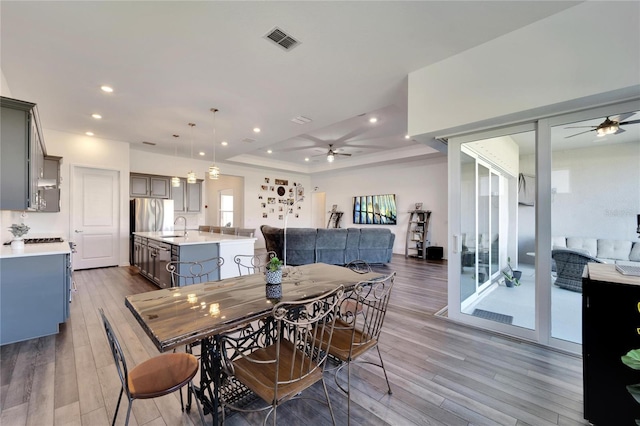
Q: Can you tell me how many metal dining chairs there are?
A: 6